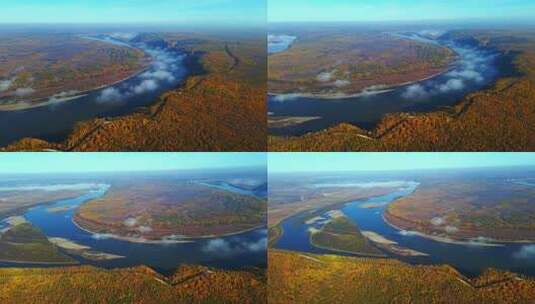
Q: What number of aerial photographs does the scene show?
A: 4